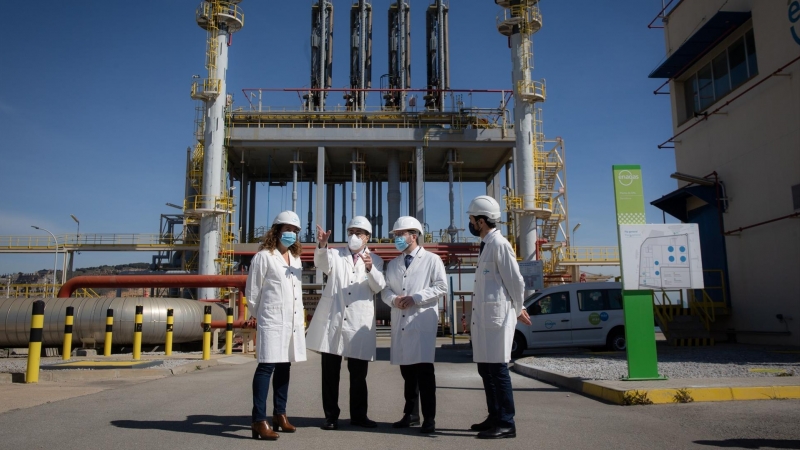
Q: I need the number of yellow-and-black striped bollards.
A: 7